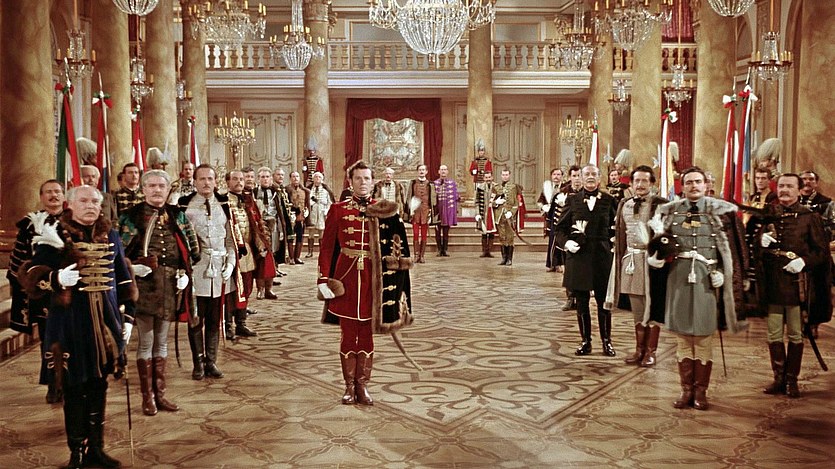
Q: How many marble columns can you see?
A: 10